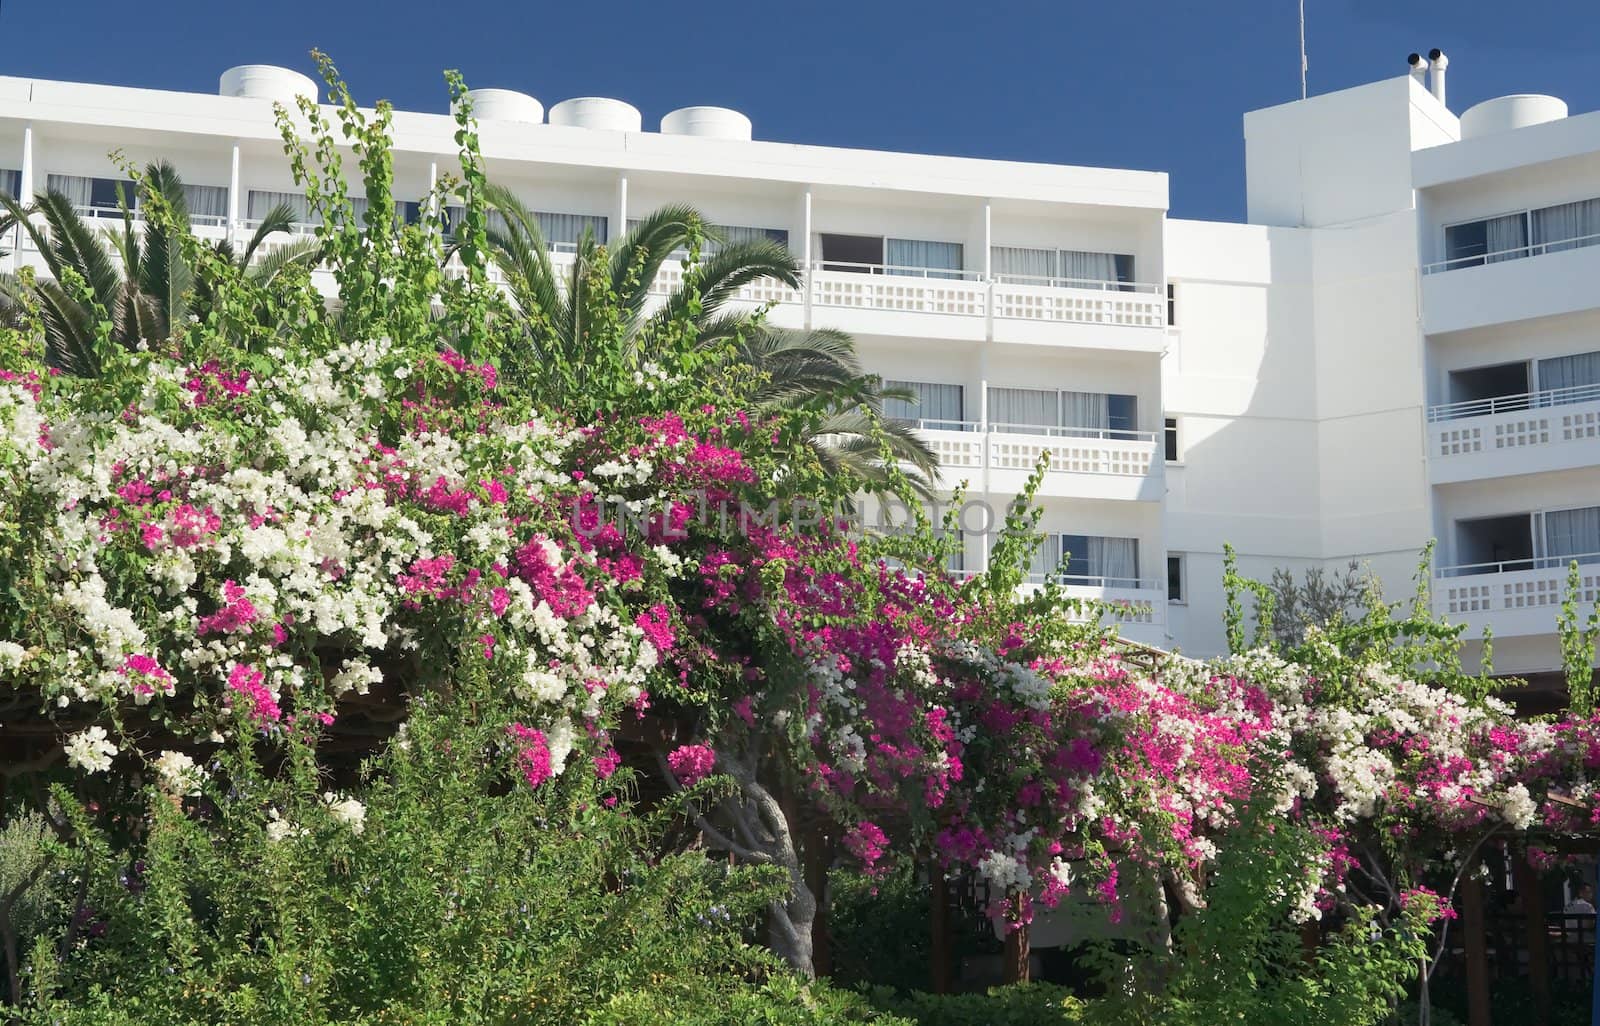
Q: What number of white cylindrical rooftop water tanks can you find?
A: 5